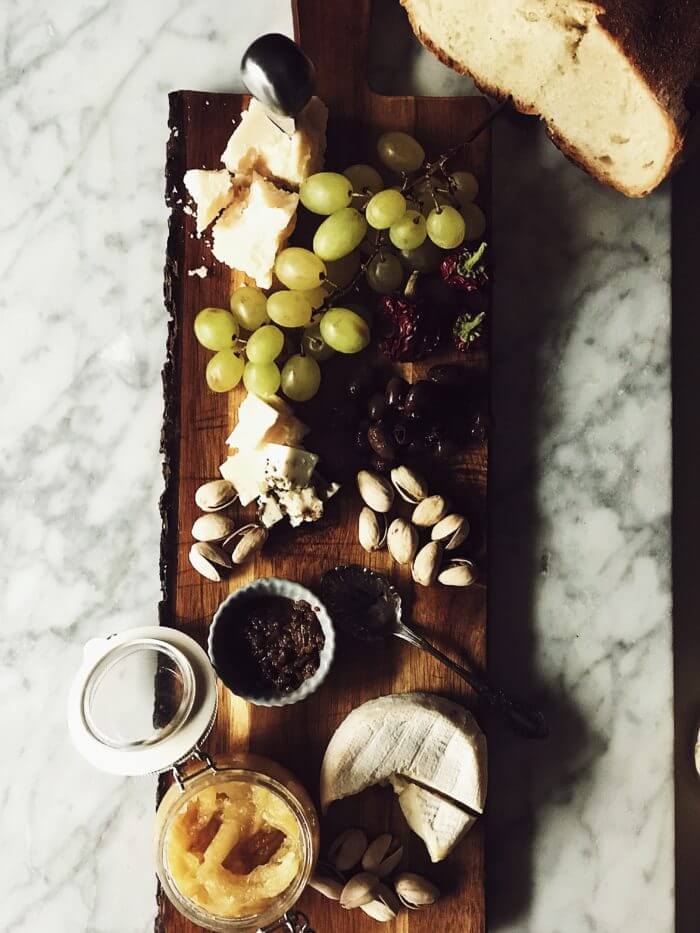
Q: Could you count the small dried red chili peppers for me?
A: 3